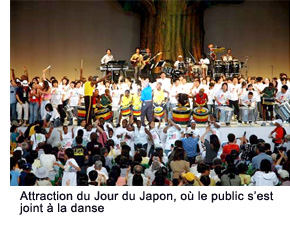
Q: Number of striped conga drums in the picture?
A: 7